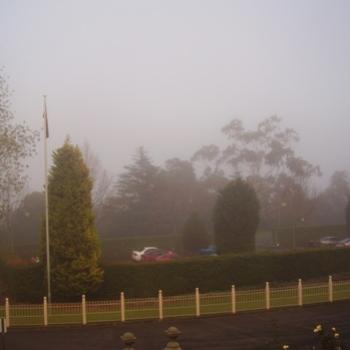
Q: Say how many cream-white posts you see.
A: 10